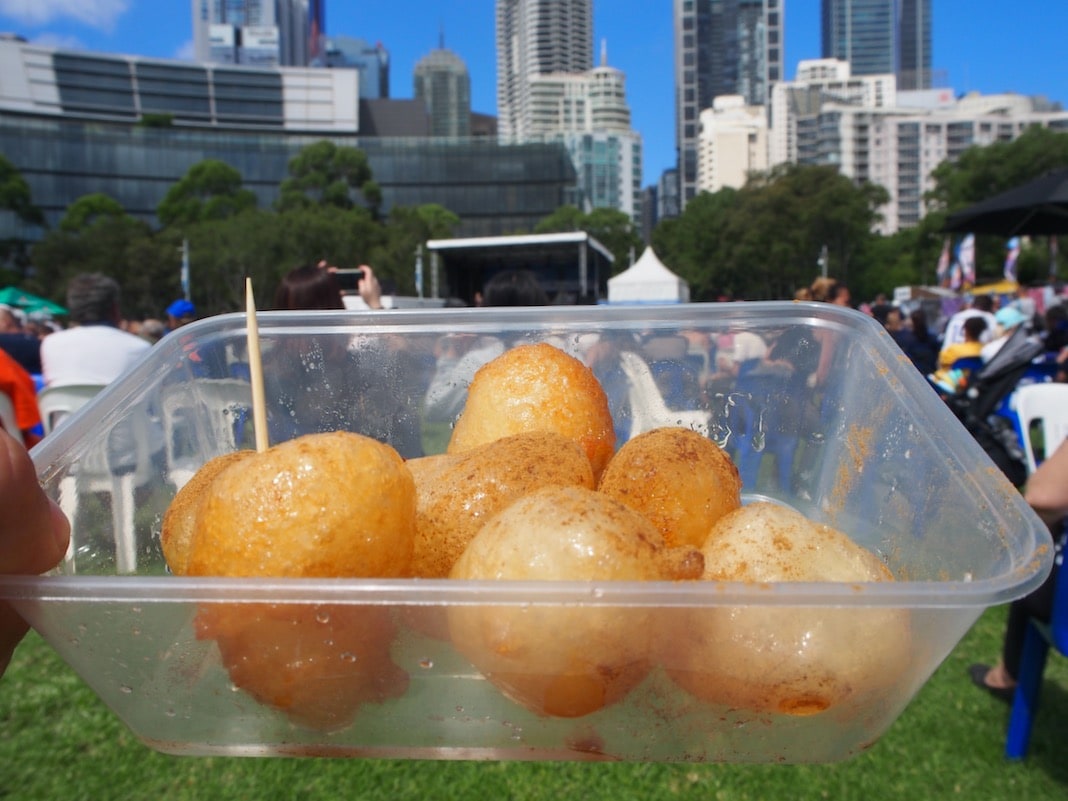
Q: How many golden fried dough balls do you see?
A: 7